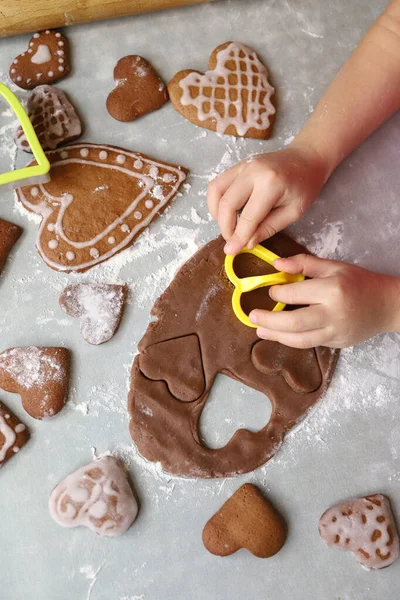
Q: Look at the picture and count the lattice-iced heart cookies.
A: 2